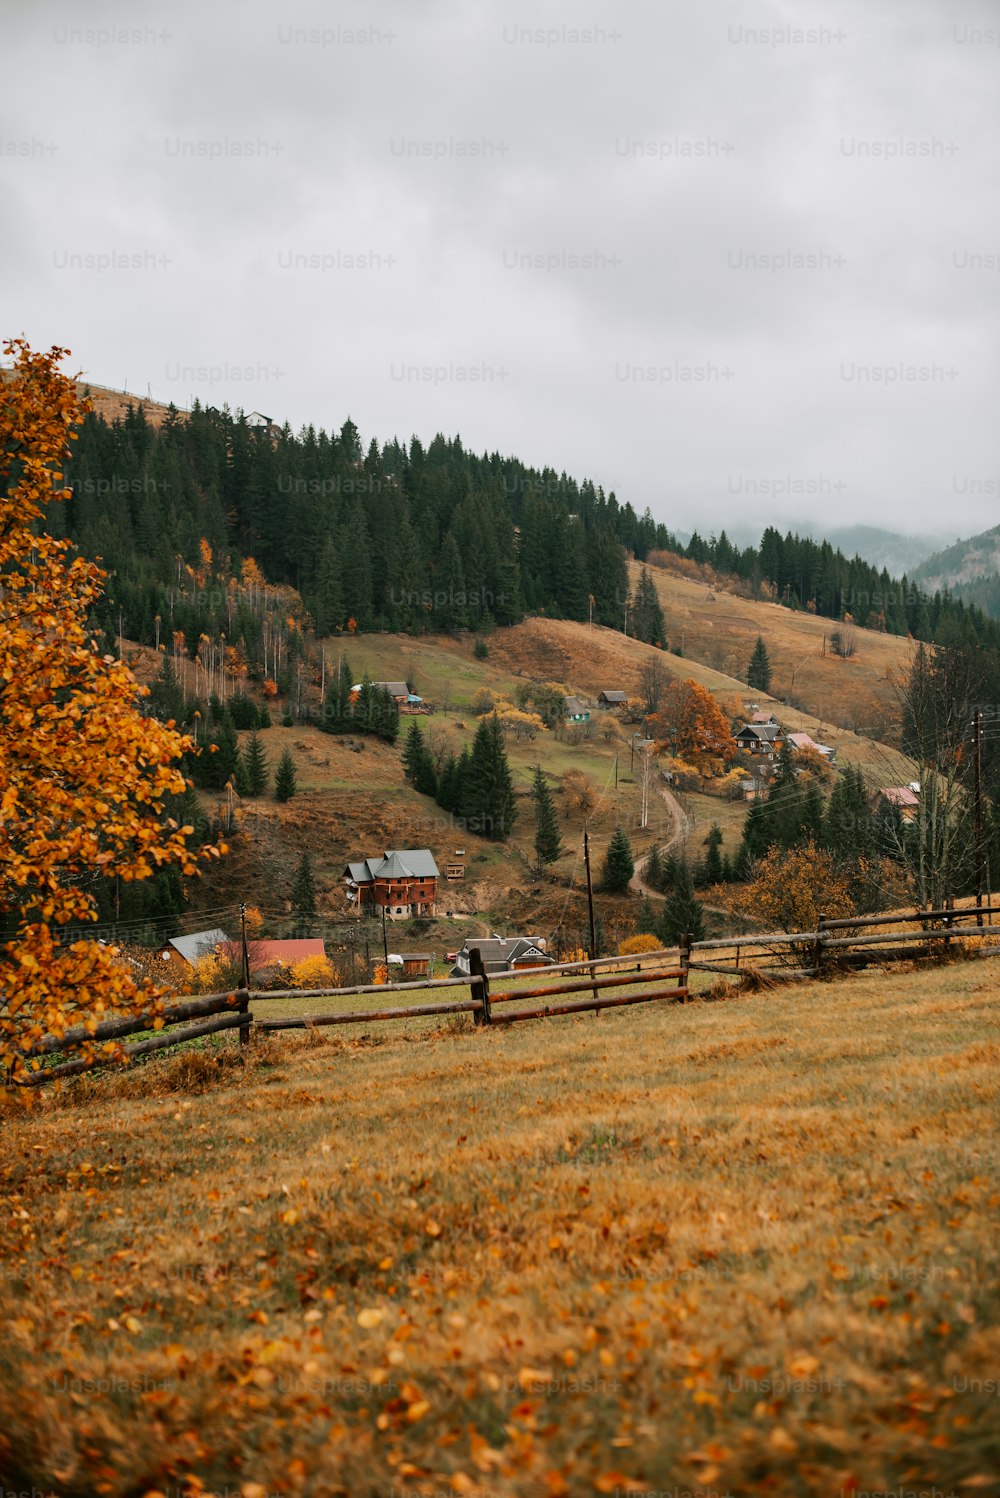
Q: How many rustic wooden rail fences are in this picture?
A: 1